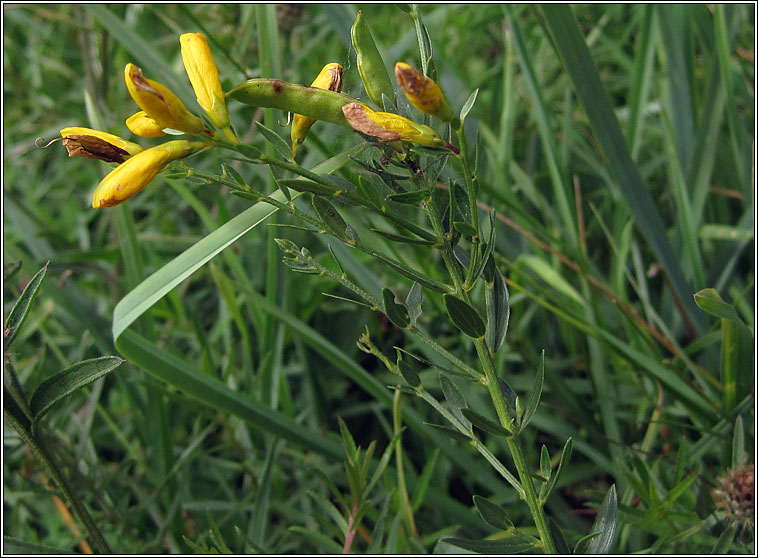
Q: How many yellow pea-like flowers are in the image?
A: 8